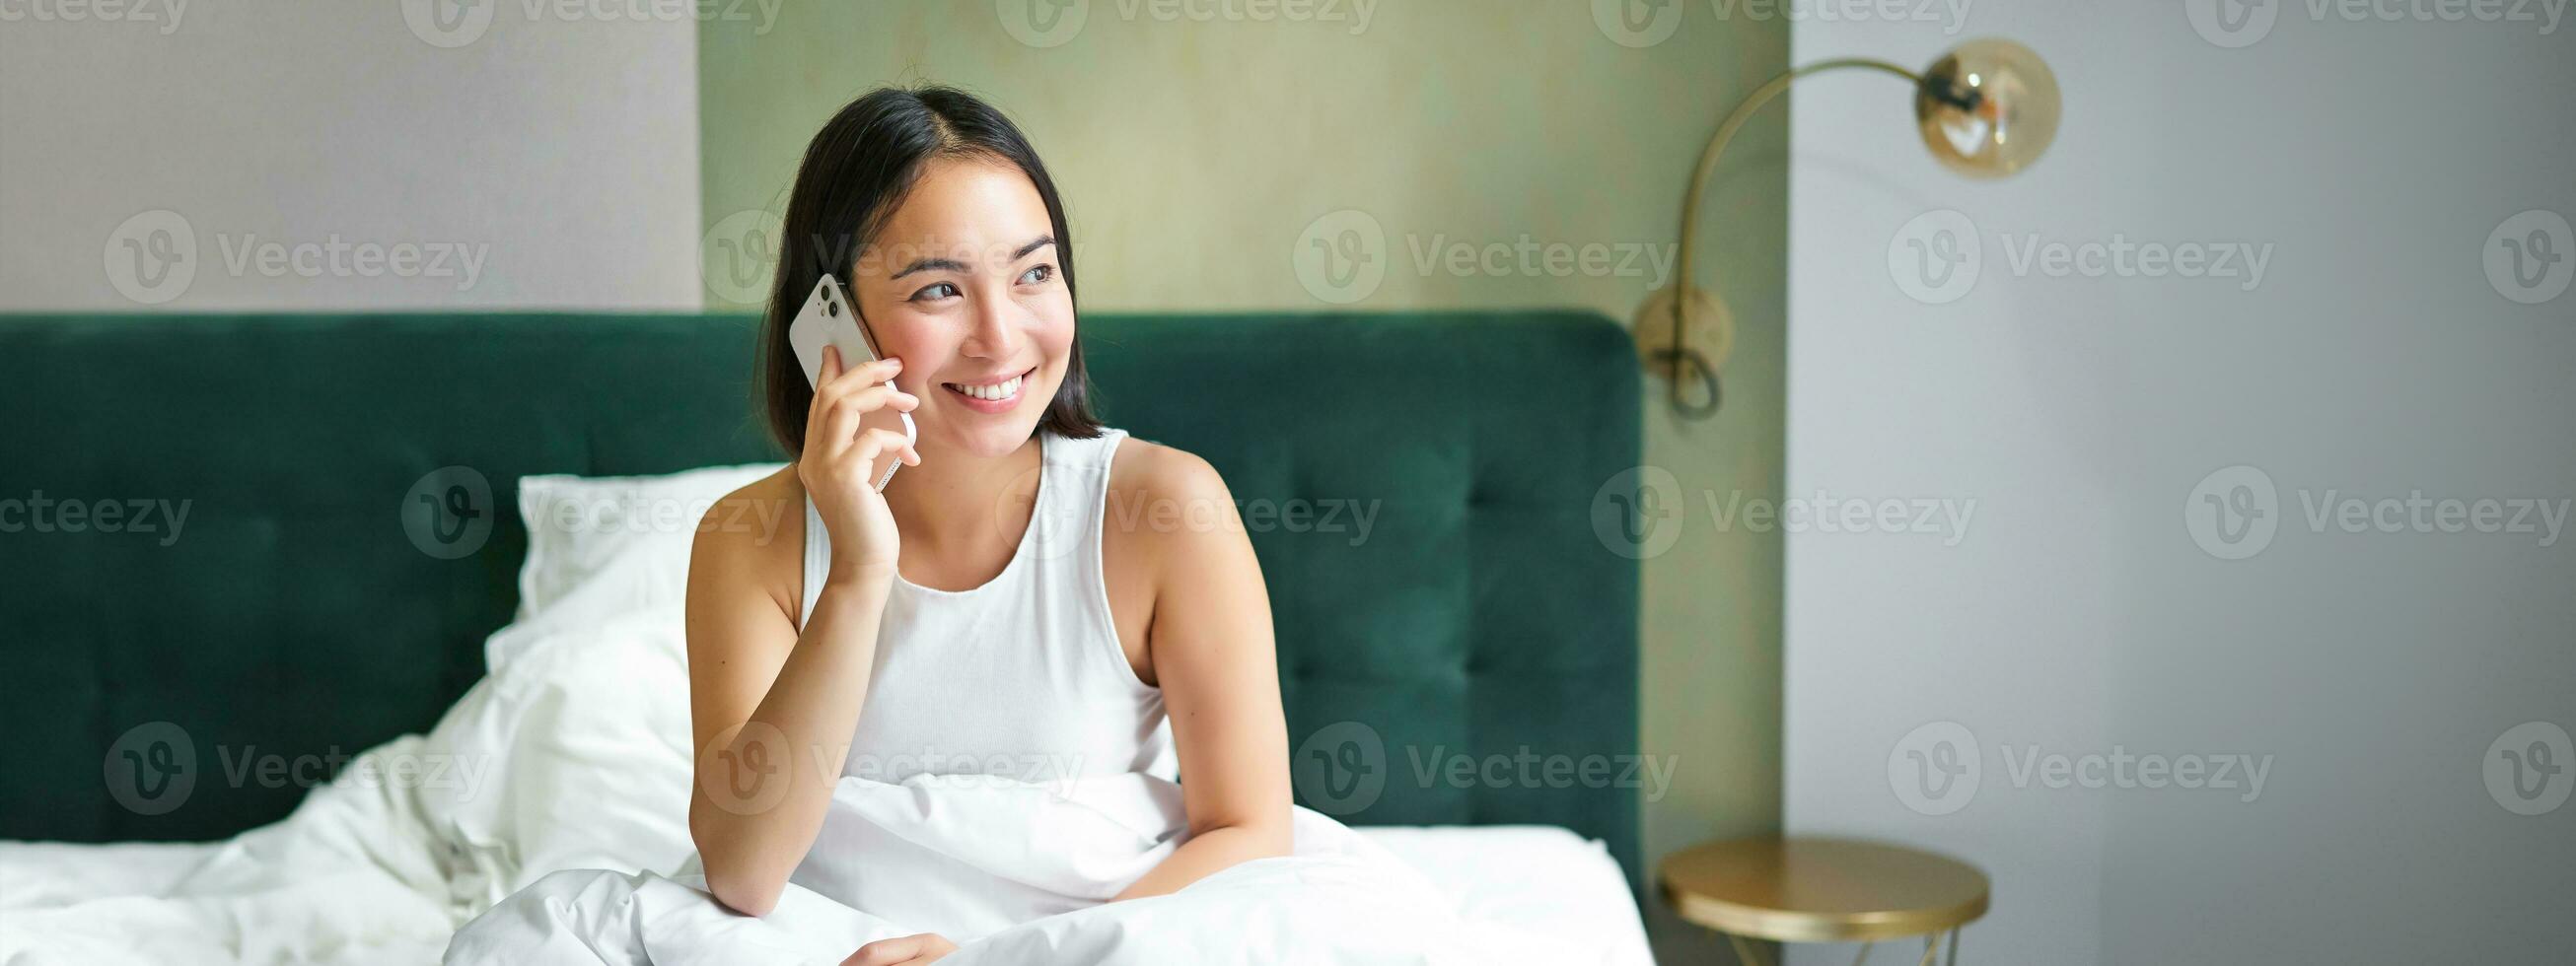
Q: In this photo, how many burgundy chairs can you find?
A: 0